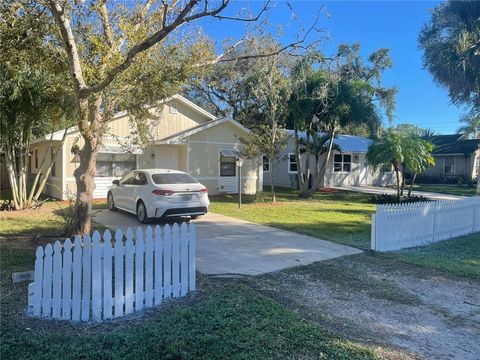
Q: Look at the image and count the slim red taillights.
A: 2